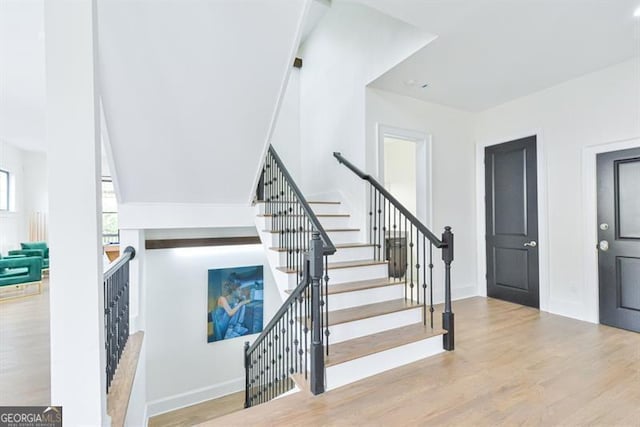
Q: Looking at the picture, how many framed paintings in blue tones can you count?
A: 1